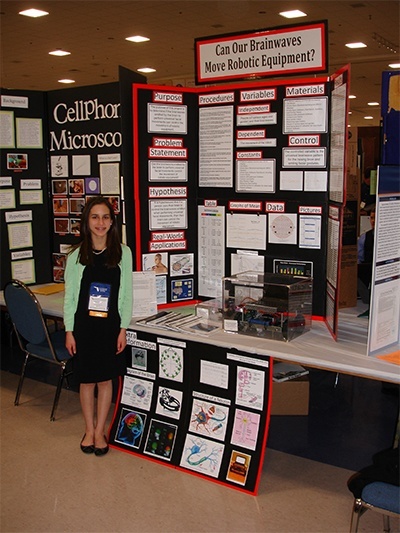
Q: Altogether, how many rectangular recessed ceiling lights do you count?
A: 13